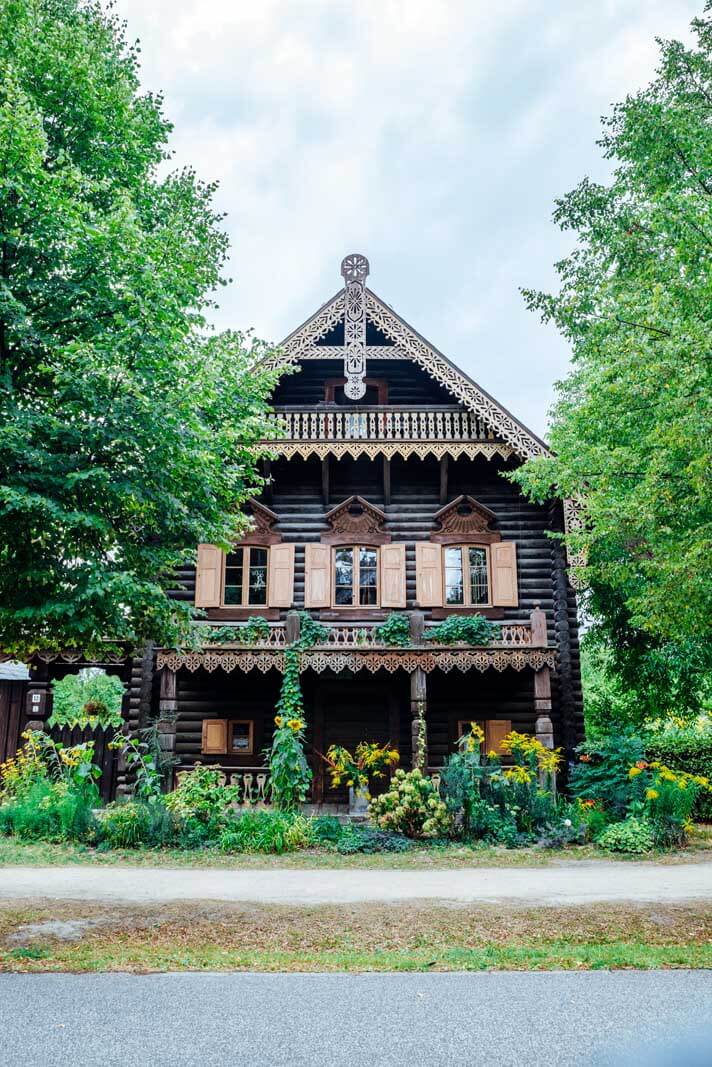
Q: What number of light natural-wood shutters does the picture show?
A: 8